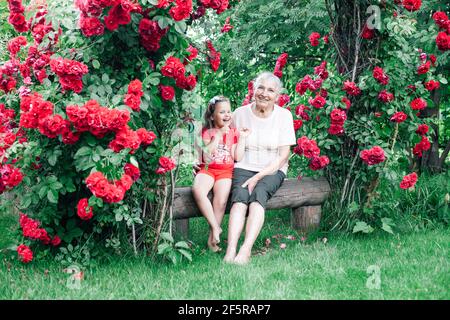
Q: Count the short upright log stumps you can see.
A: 2